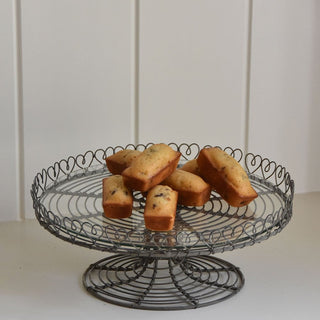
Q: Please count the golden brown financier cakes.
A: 7